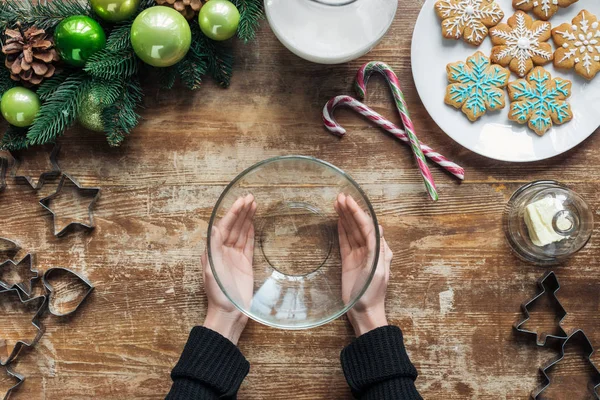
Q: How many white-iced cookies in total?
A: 4